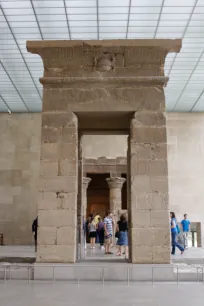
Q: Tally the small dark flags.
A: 0